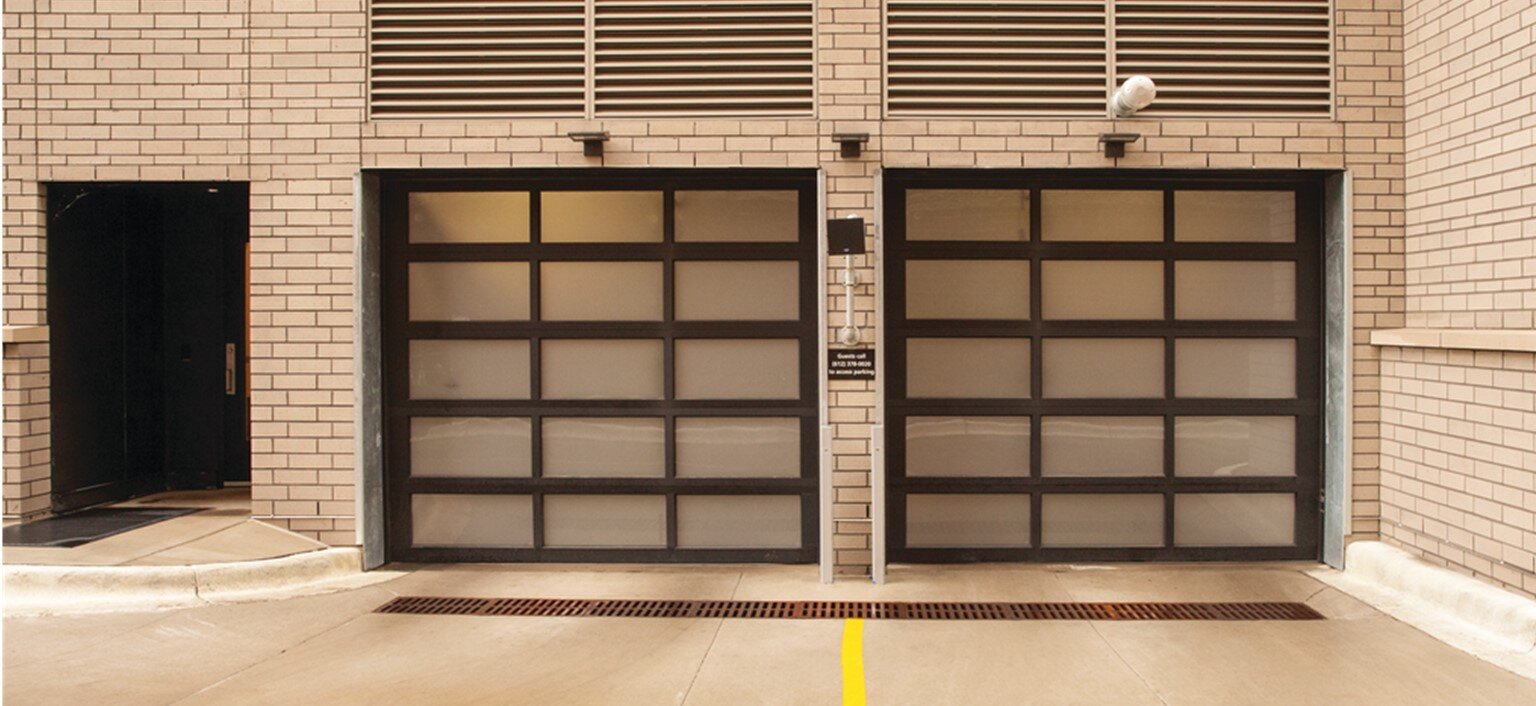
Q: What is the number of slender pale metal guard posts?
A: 2